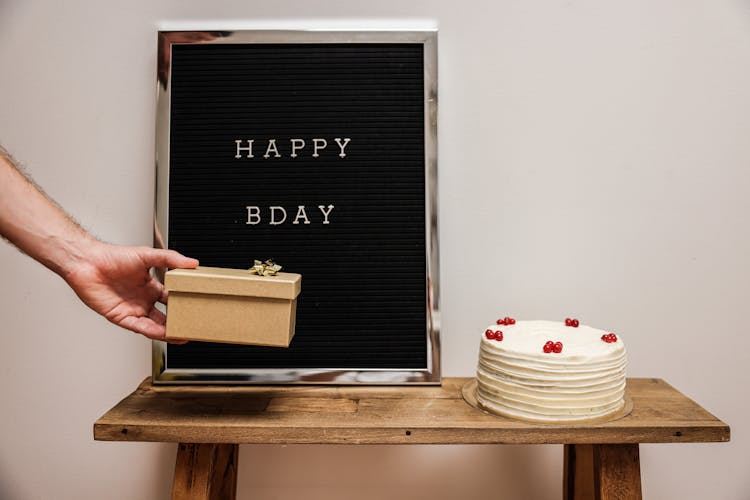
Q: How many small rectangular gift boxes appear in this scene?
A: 1